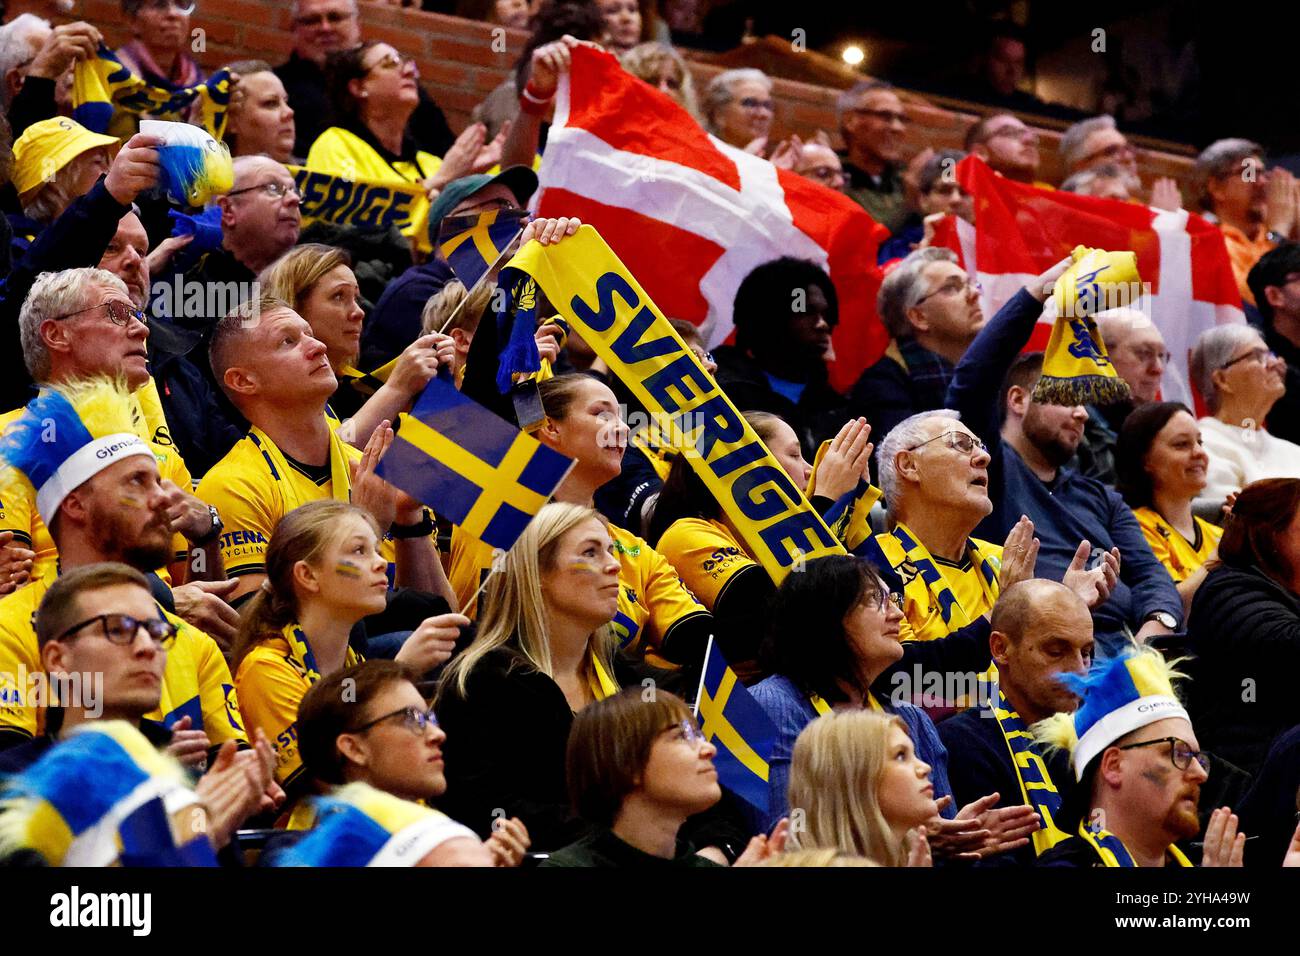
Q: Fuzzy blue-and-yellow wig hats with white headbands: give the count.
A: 5